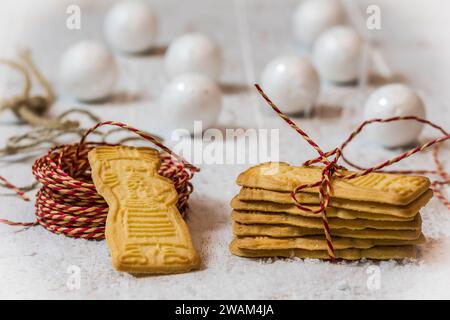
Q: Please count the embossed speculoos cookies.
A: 8